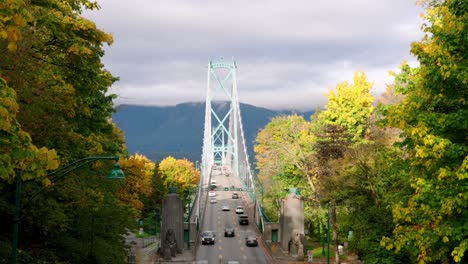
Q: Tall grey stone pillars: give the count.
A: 2